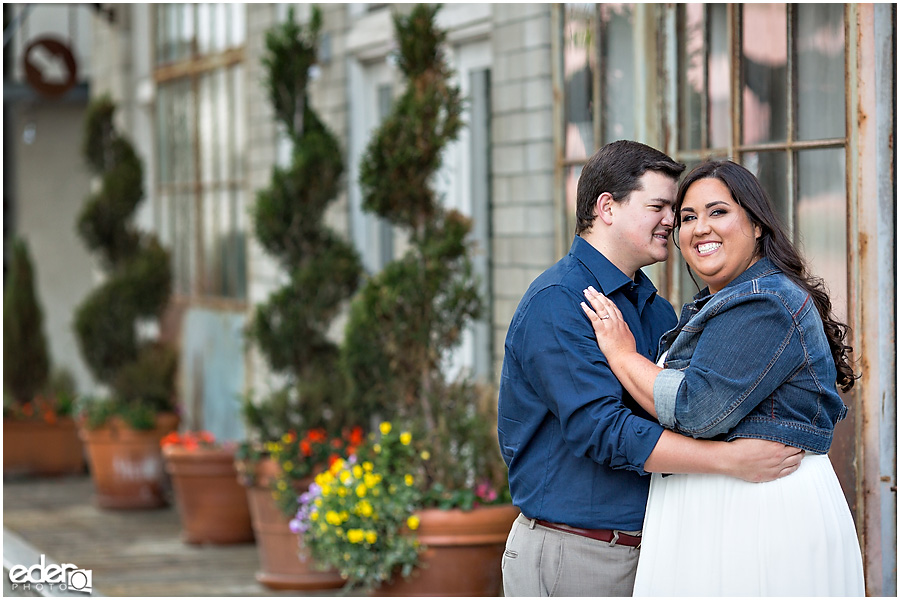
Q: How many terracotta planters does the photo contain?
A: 5